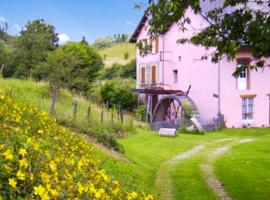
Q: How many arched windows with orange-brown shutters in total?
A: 2